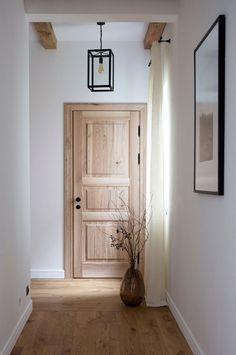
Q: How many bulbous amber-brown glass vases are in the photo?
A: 1